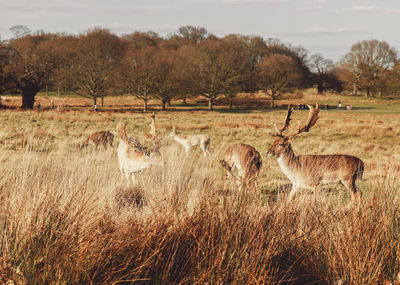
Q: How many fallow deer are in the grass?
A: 5